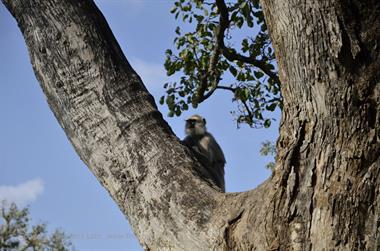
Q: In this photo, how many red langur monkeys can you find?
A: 0